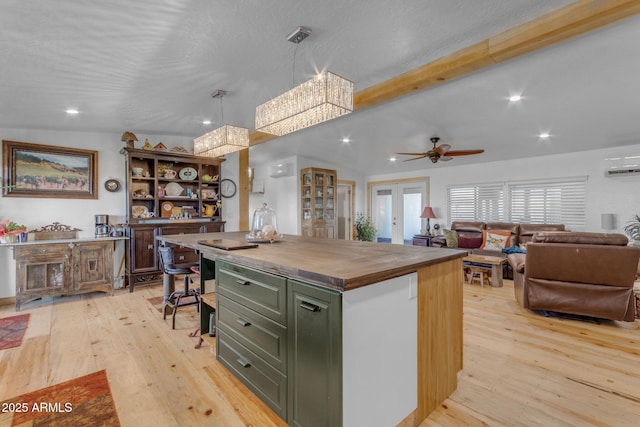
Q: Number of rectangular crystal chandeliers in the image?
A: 2